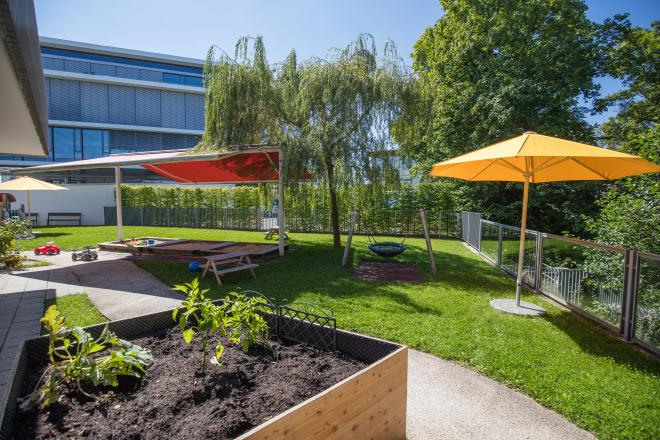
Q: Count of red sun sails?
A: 1